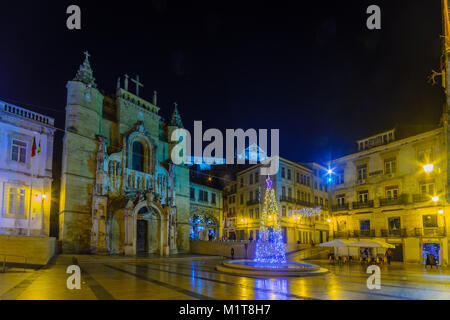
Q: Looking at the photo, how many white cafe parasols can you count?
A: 2